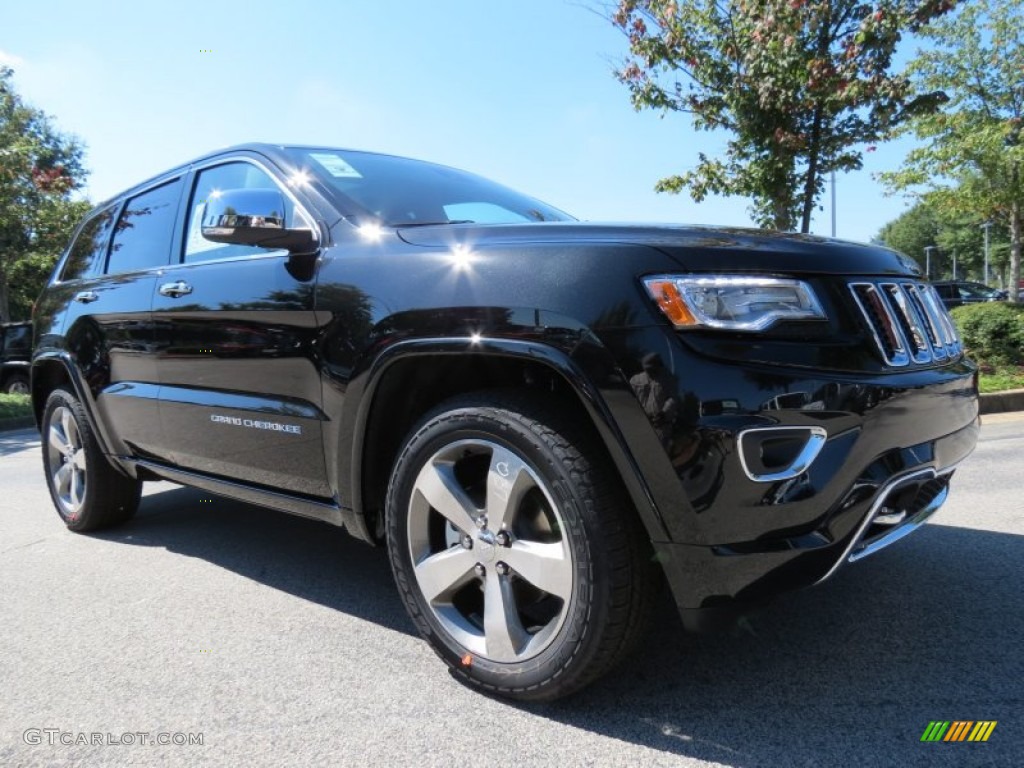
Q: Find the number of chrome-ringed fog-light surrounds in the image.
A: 1